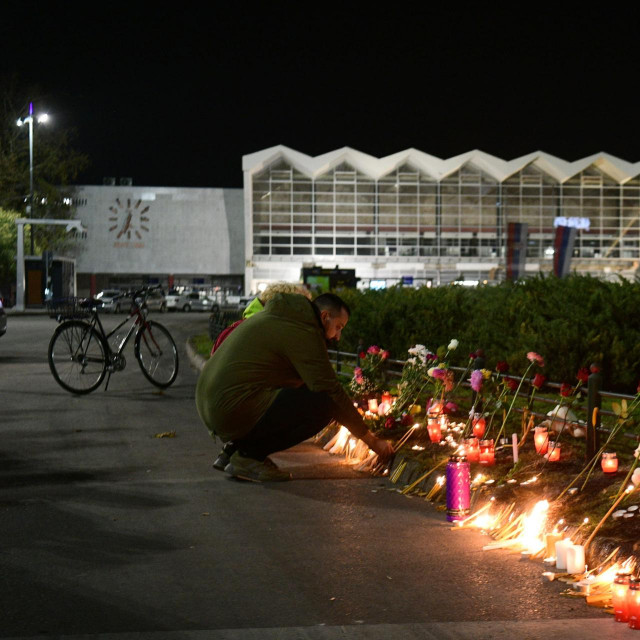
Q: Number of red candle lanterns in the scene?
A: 12